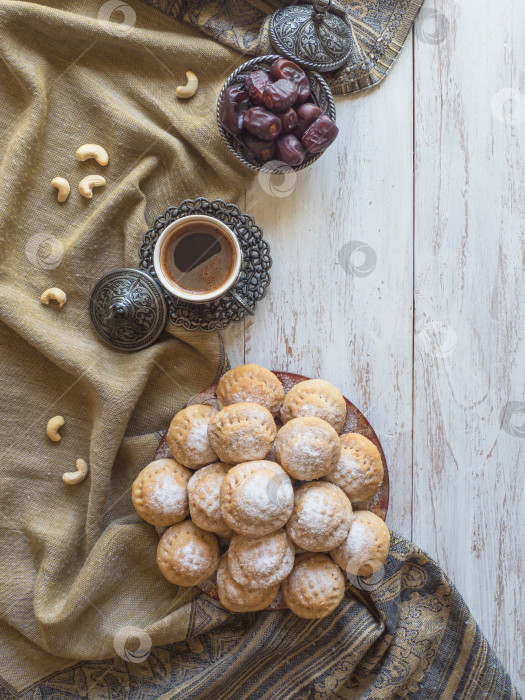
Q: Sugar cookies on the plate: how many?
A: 15